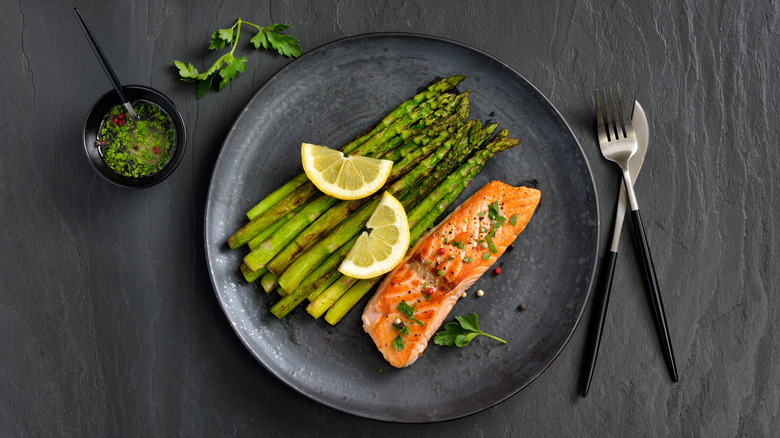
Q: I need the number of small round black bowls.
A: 1